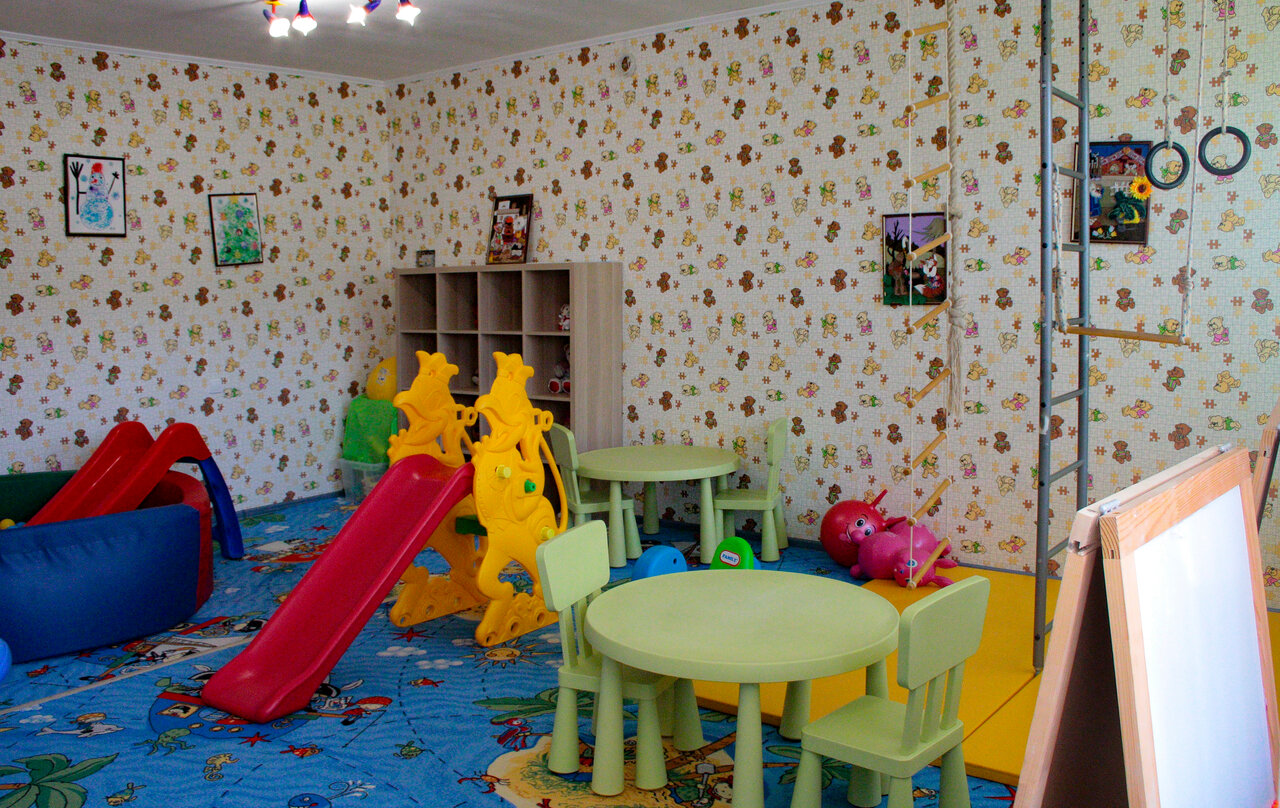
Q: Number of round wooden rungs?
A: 9